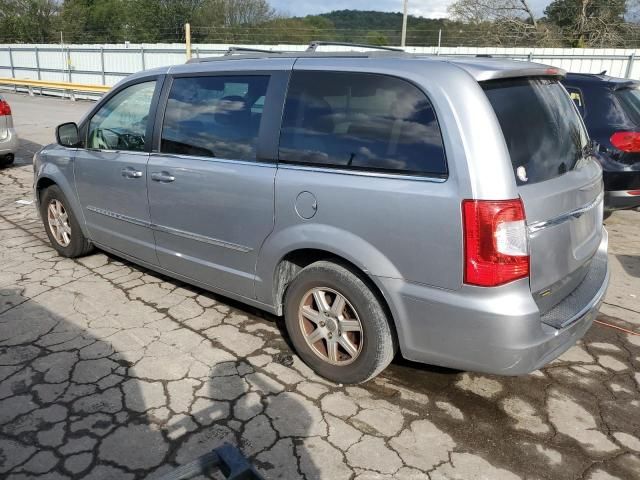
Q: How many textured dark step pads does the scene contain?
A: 1